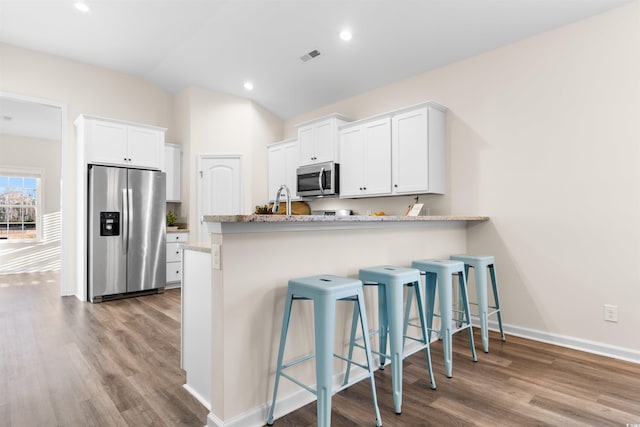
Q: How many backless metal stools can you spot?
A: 4